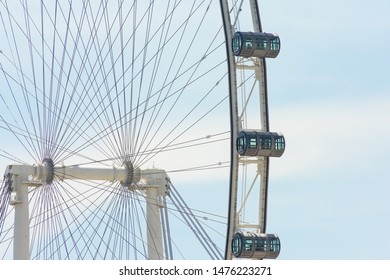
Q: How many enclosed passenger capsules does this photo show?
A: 3